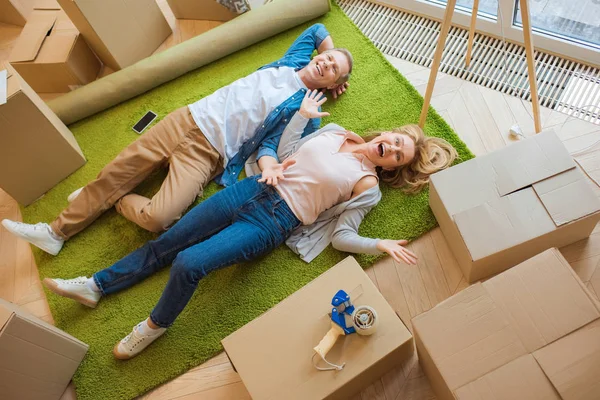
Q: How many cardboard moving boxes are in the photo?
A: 9